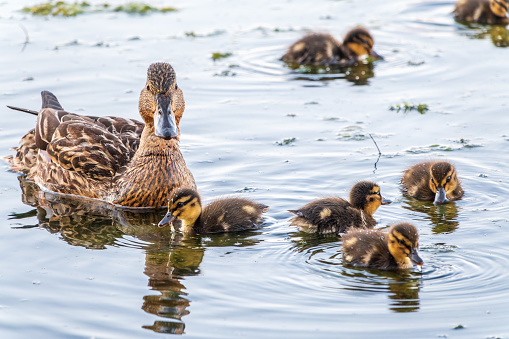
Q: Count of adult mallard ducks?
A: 1